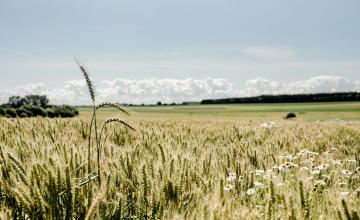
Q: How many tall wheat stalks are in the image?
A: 3